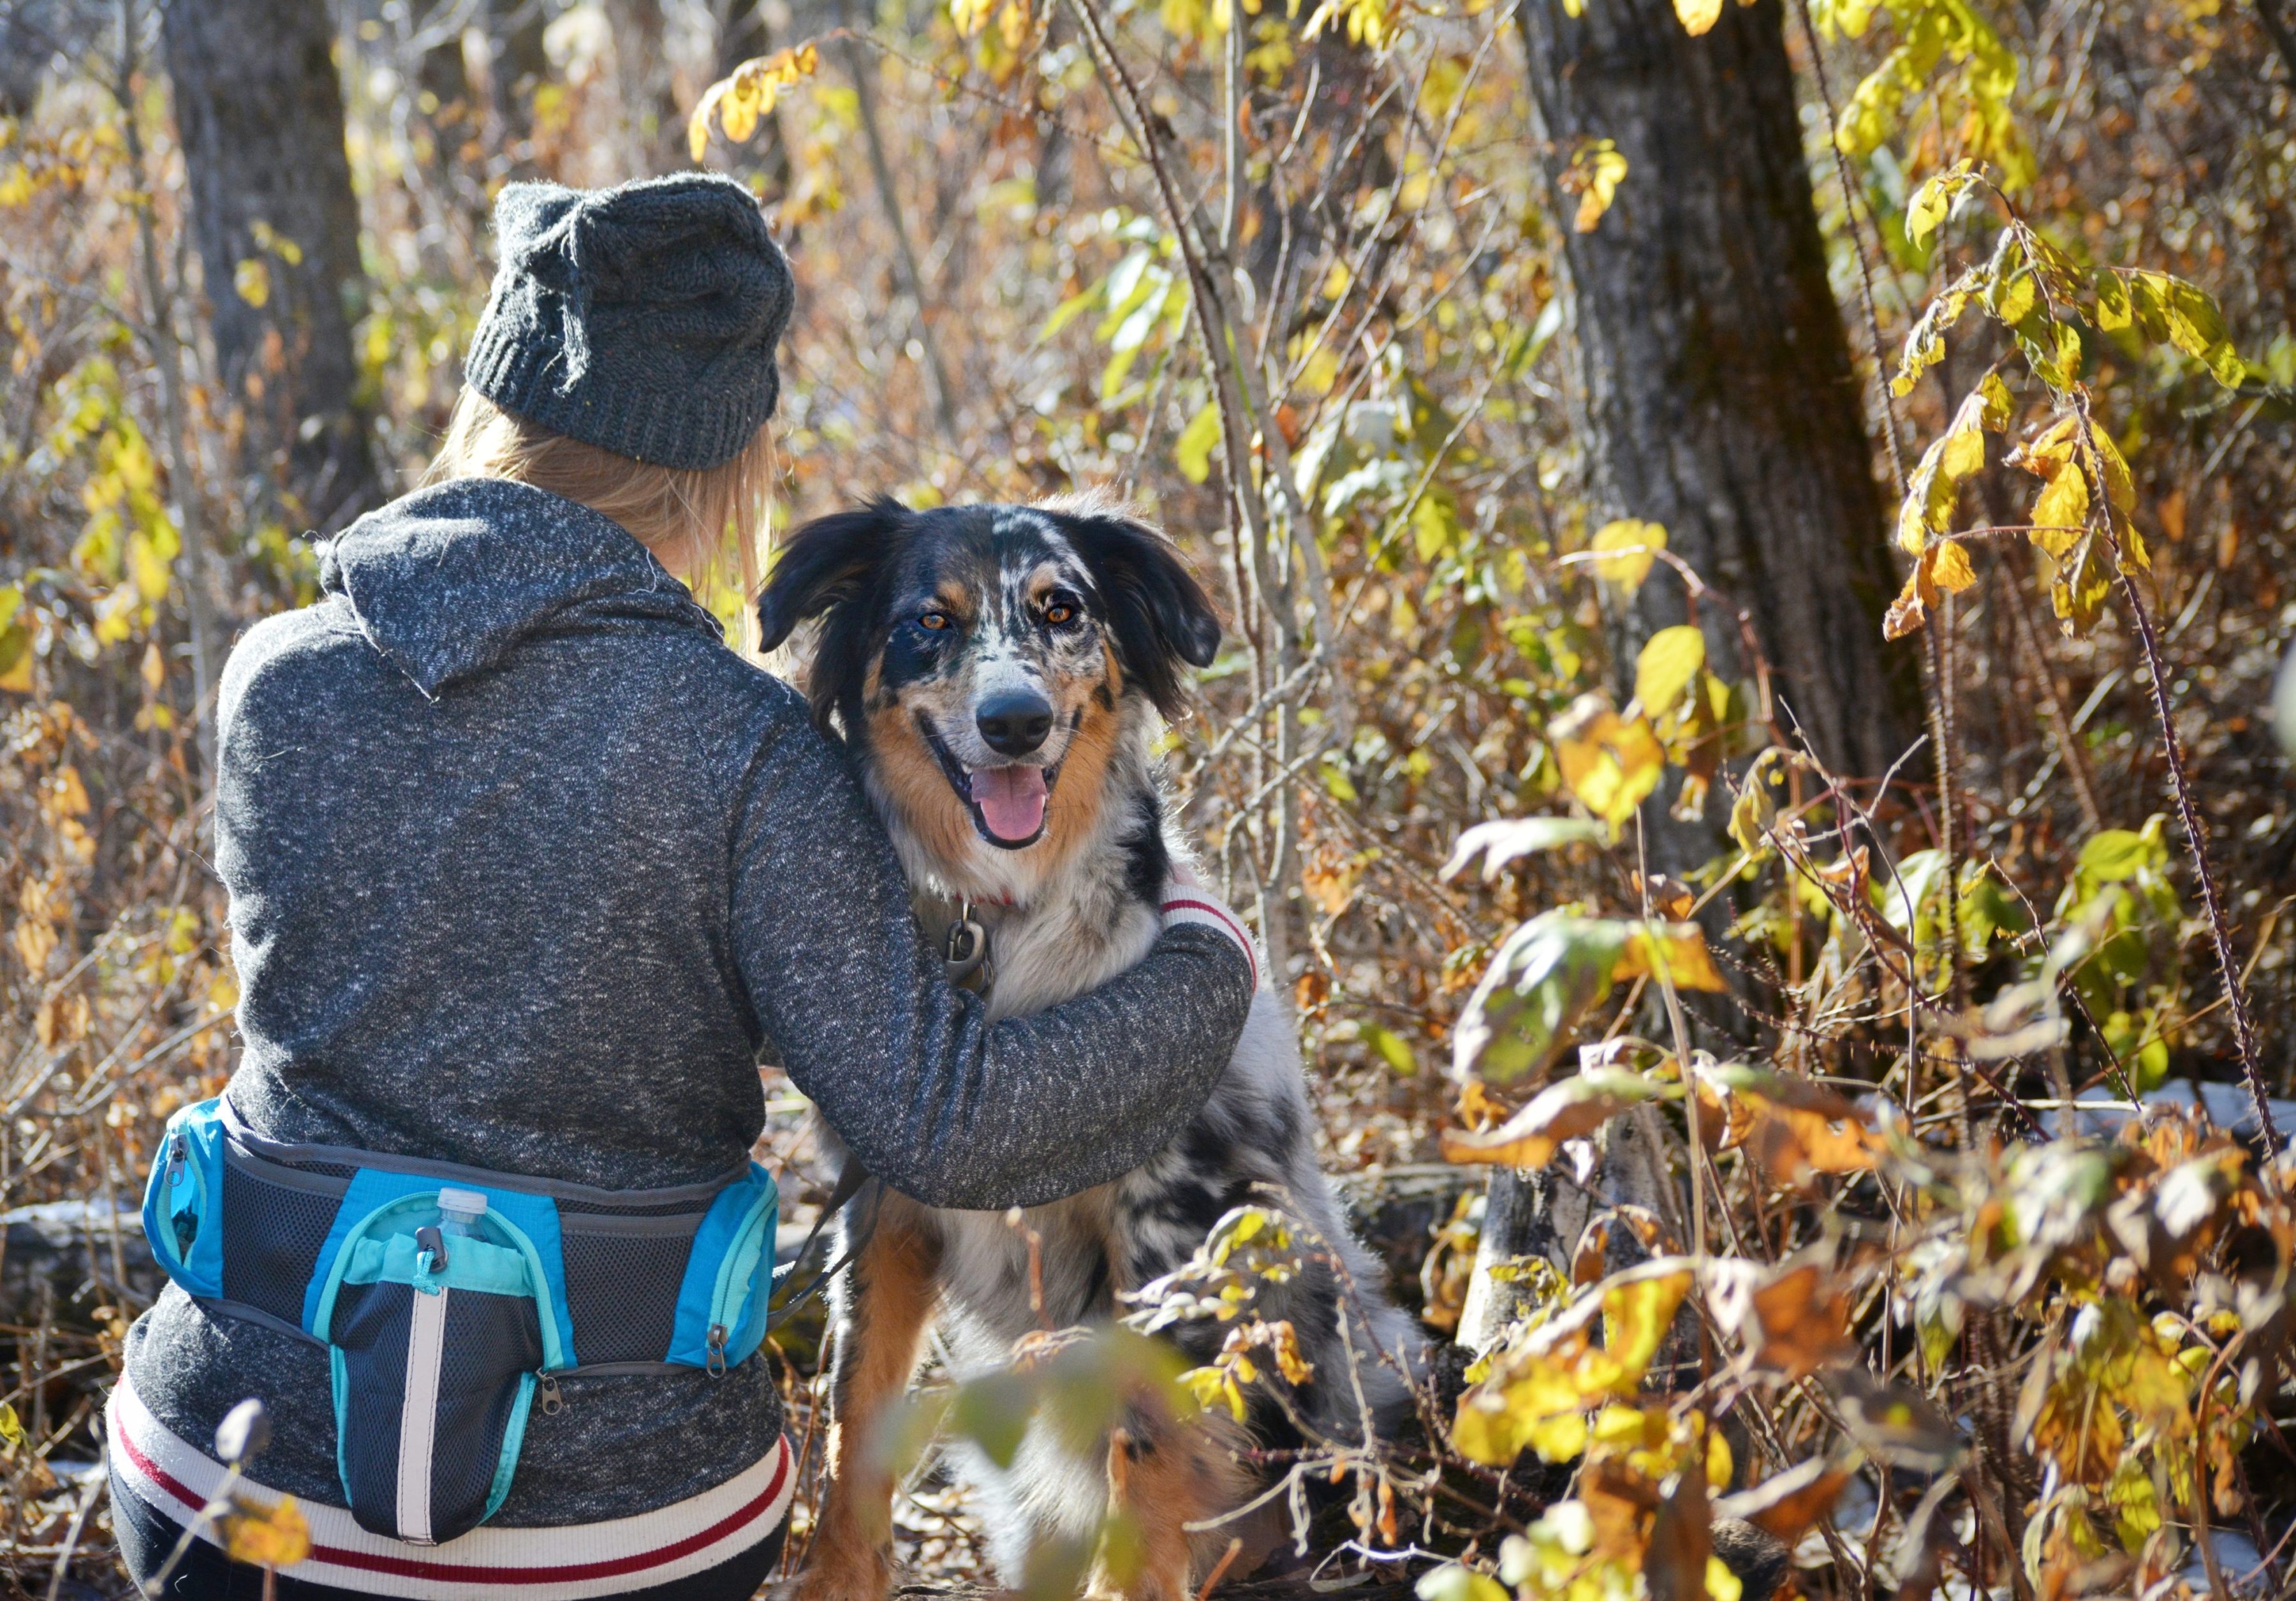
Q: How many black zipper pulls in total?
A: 3